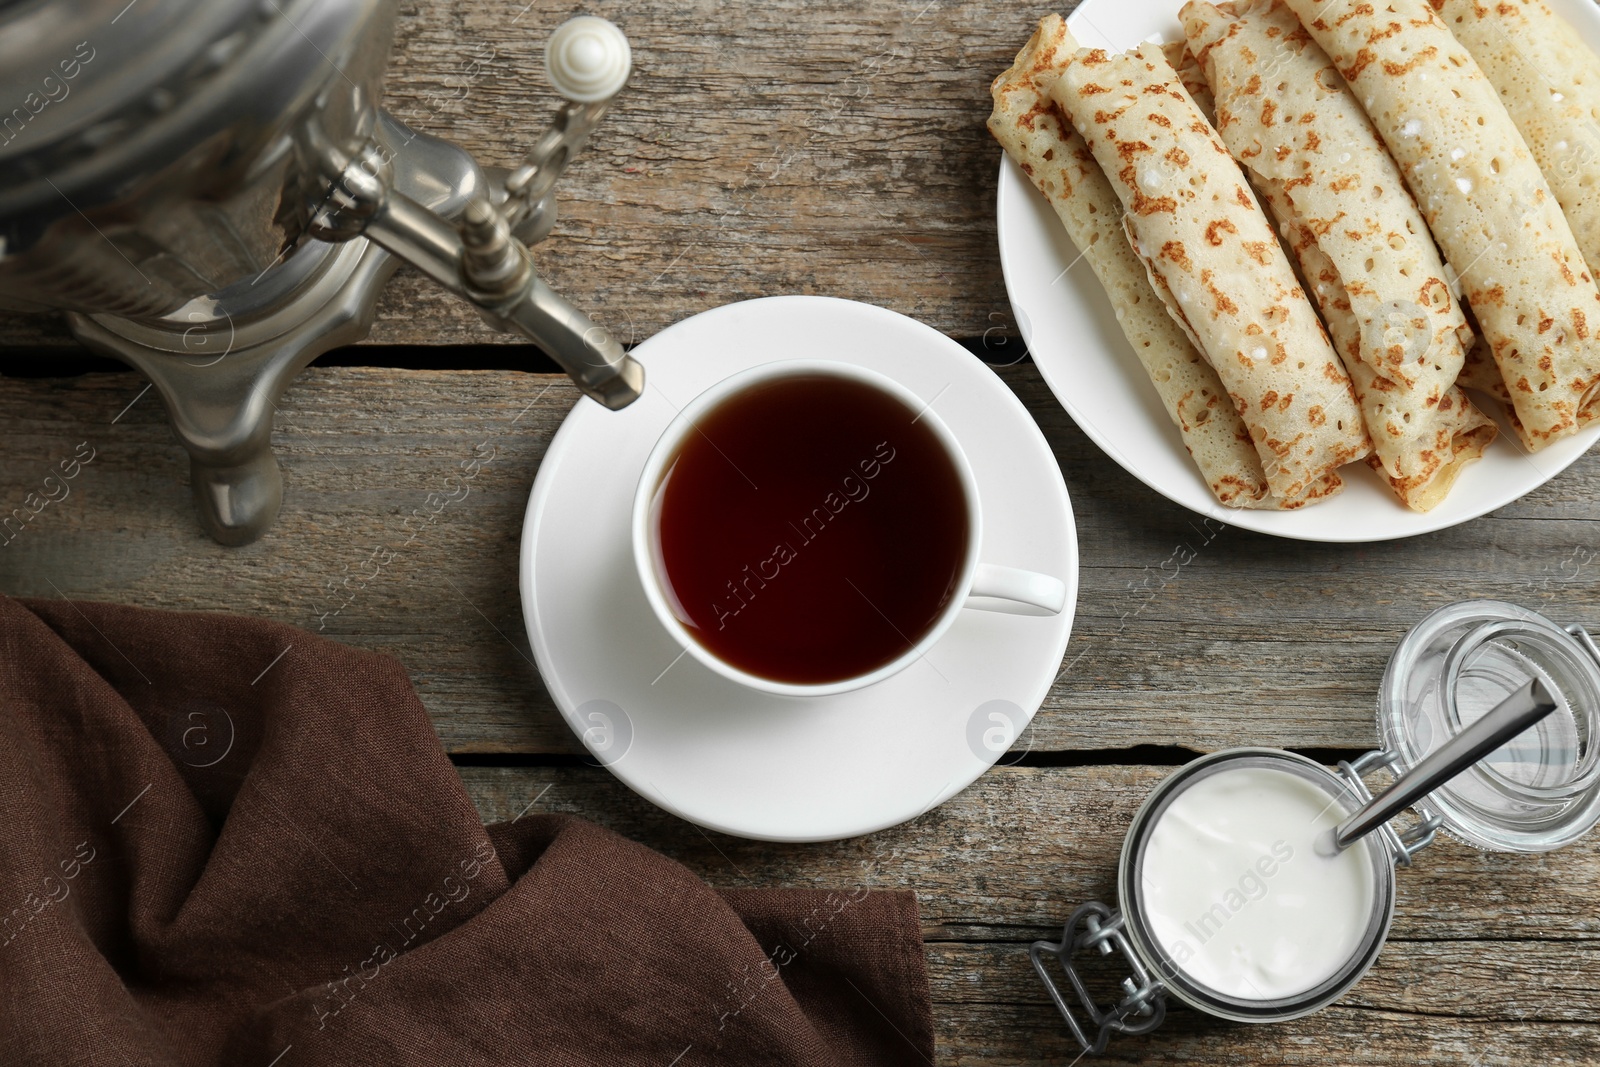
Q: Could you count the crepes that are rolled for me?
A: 5